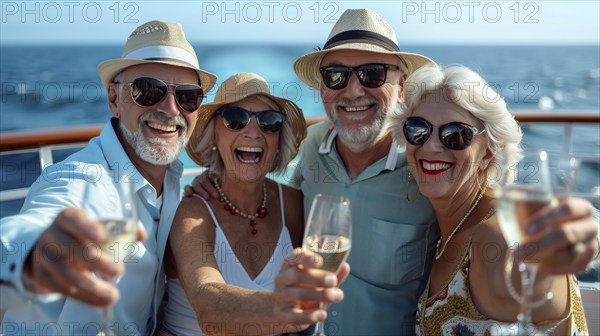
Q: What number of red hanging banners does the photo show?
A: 0